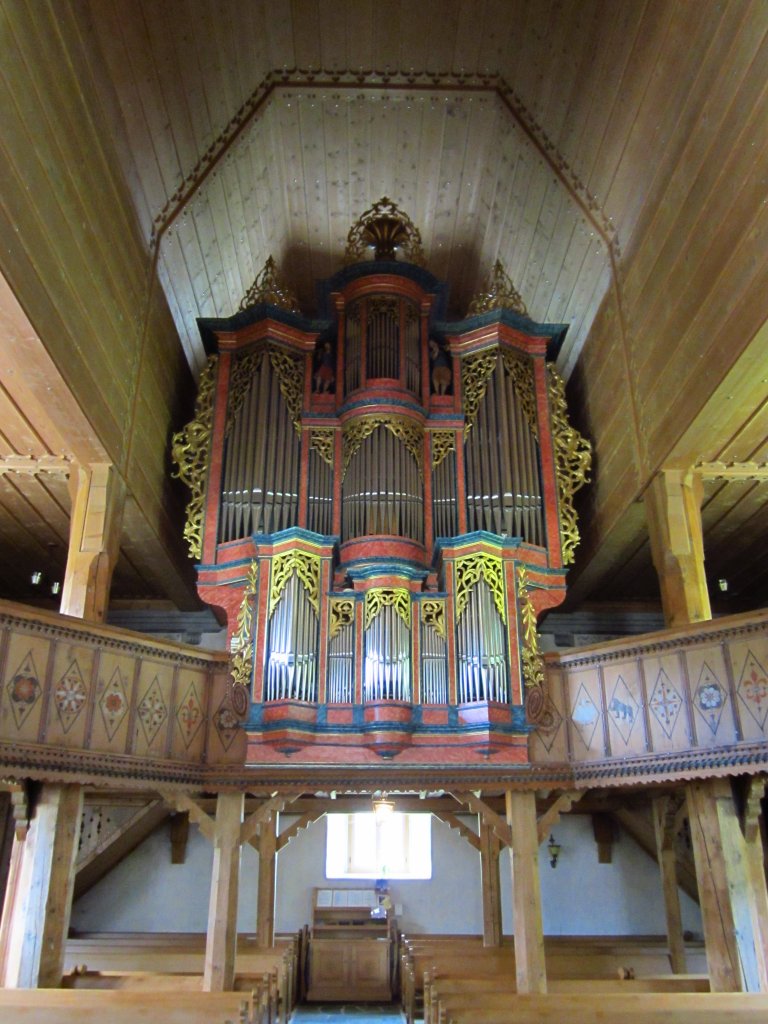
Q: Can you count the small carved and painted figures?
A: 2